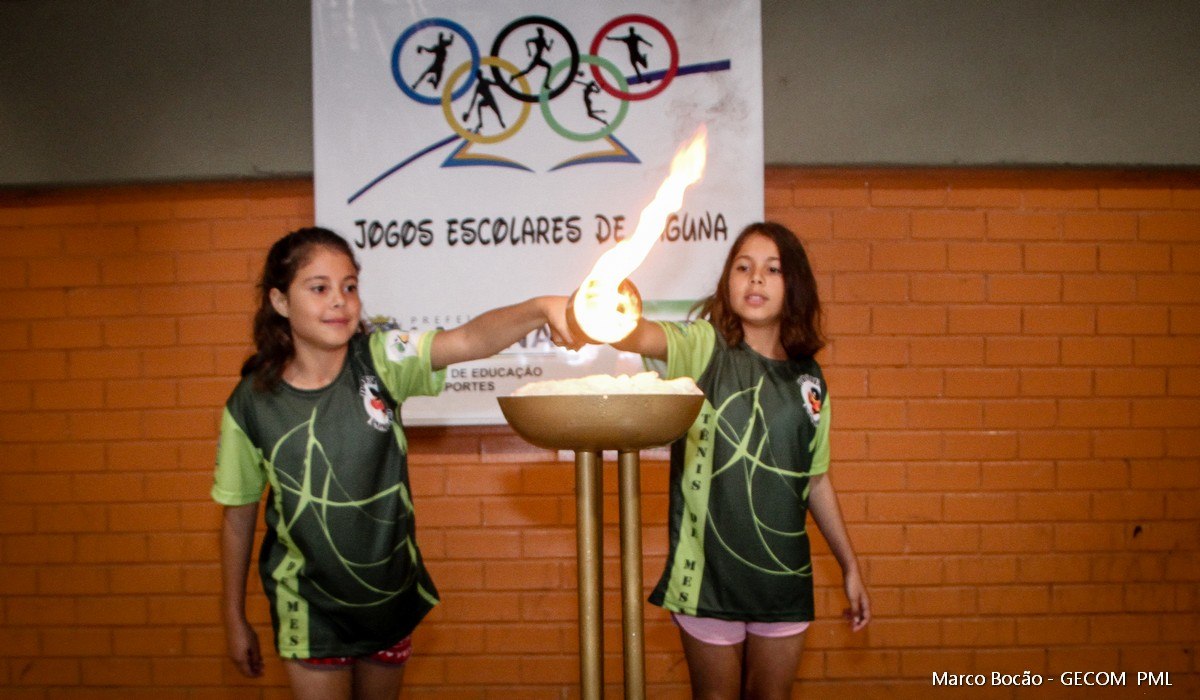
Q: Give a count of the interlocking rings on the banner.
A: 5